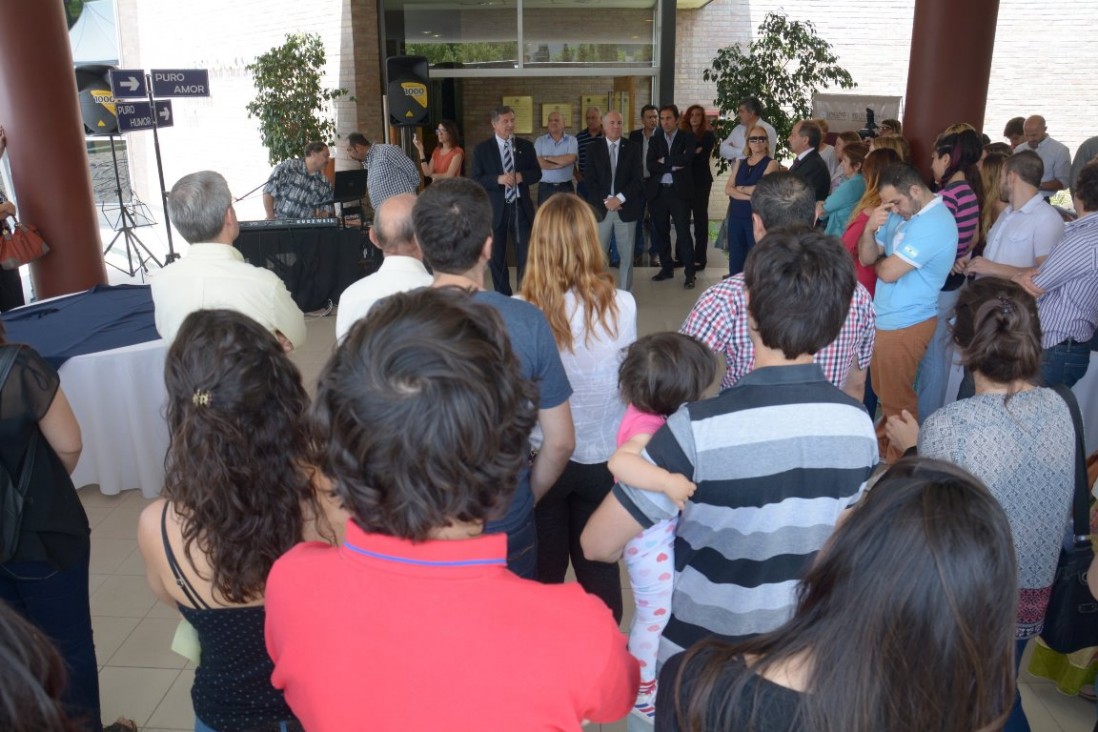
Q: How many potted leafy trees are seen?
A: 2